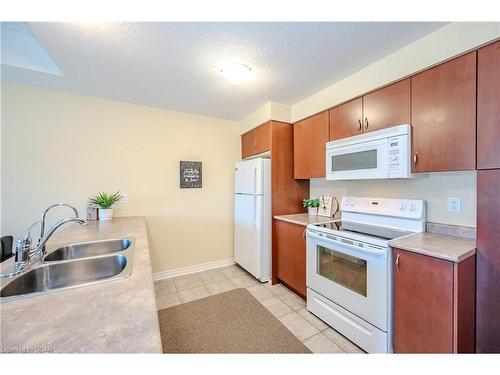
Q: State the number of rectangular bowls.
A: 2